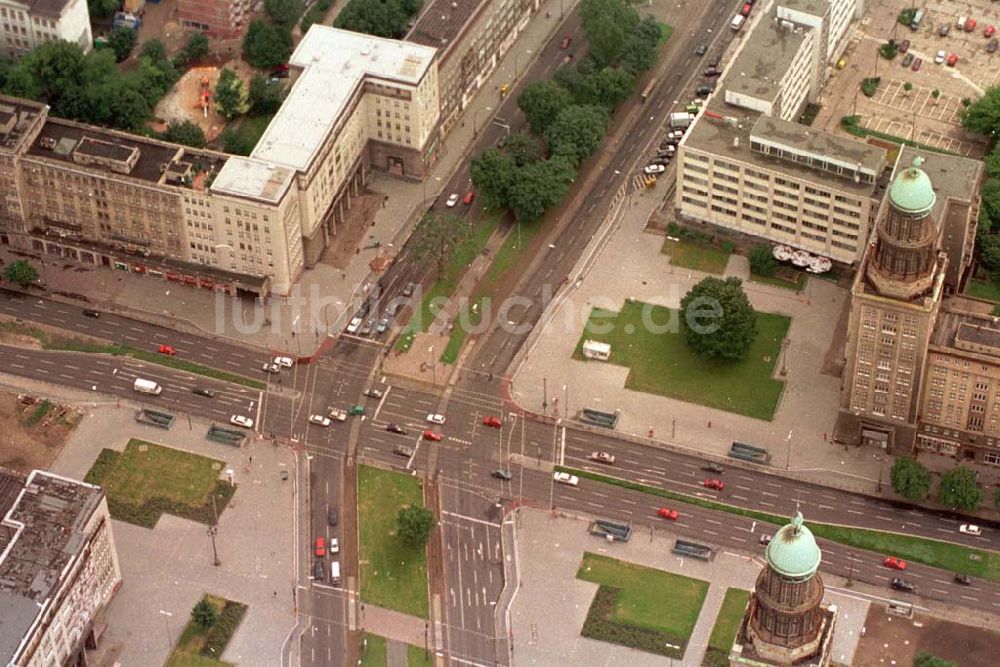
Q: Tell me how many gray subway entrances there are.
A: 6